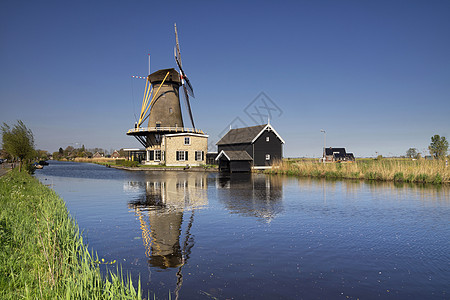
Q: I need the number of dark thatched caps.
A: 1